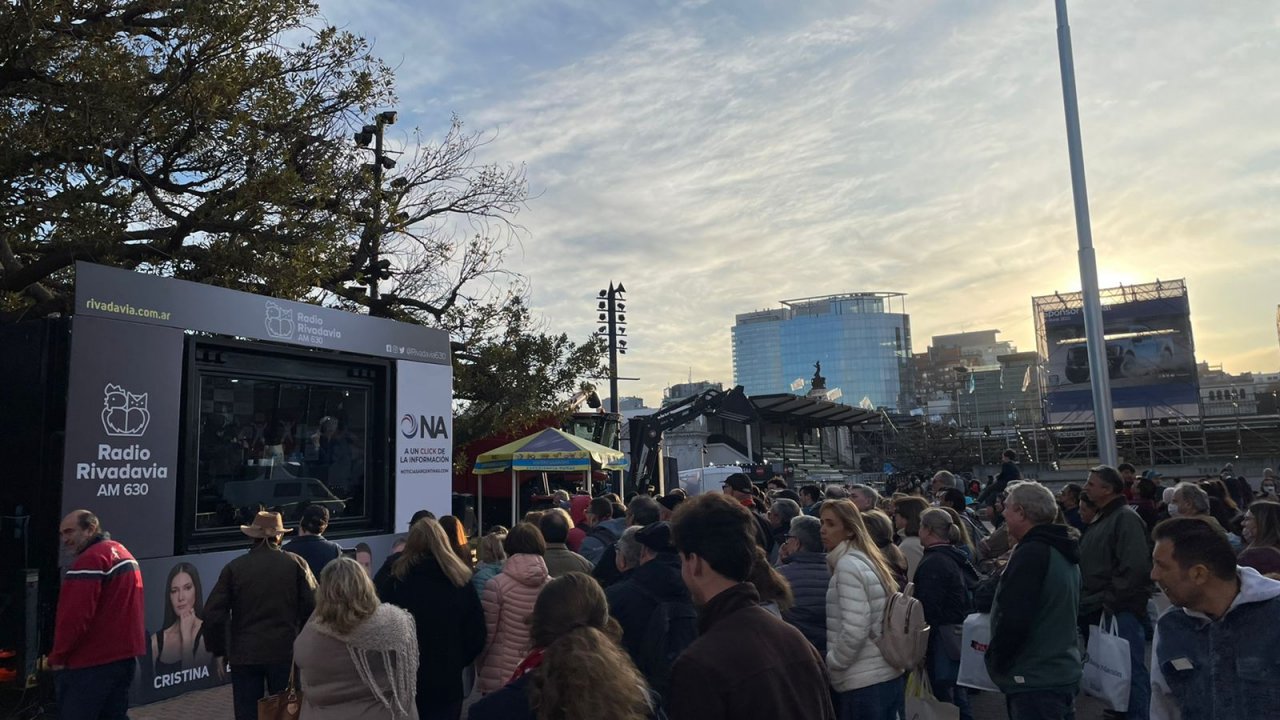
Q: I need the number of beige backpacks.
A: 1